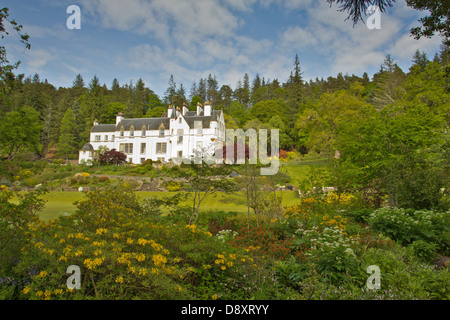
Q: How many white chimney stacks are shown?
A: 7